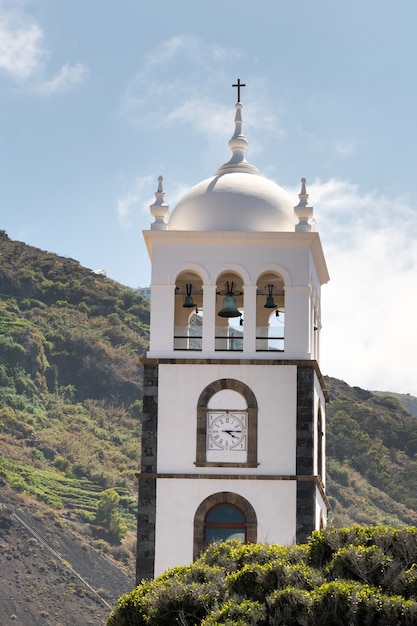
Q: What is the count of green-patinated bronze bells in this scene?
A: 3